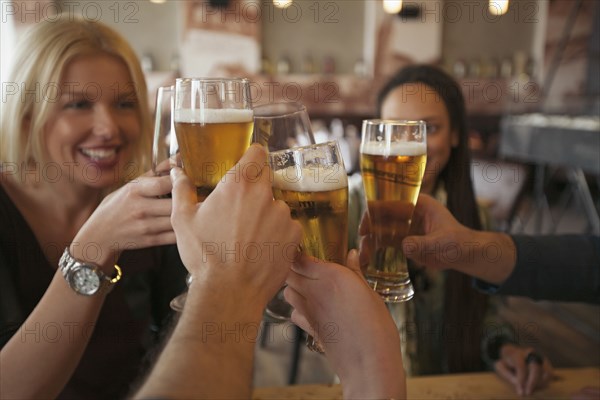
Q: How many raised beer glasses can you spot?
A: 3